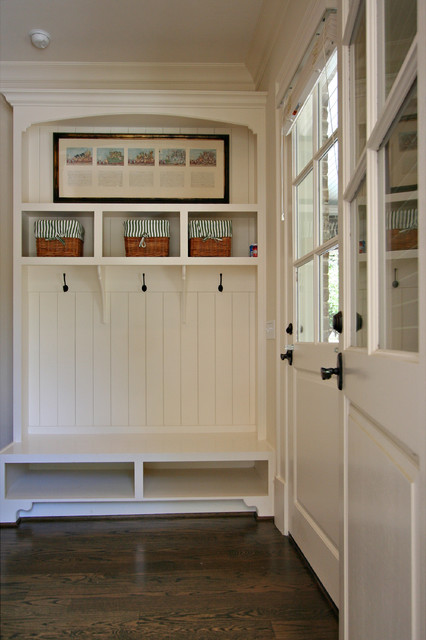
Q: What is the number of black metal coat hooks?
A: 3